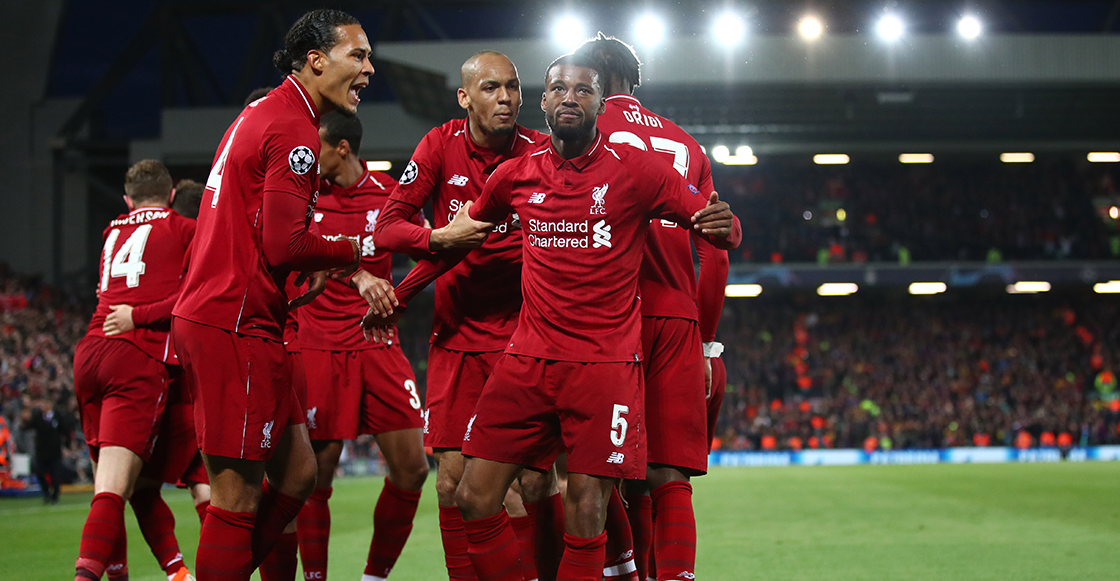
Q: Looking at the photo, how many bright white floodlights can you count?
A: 6